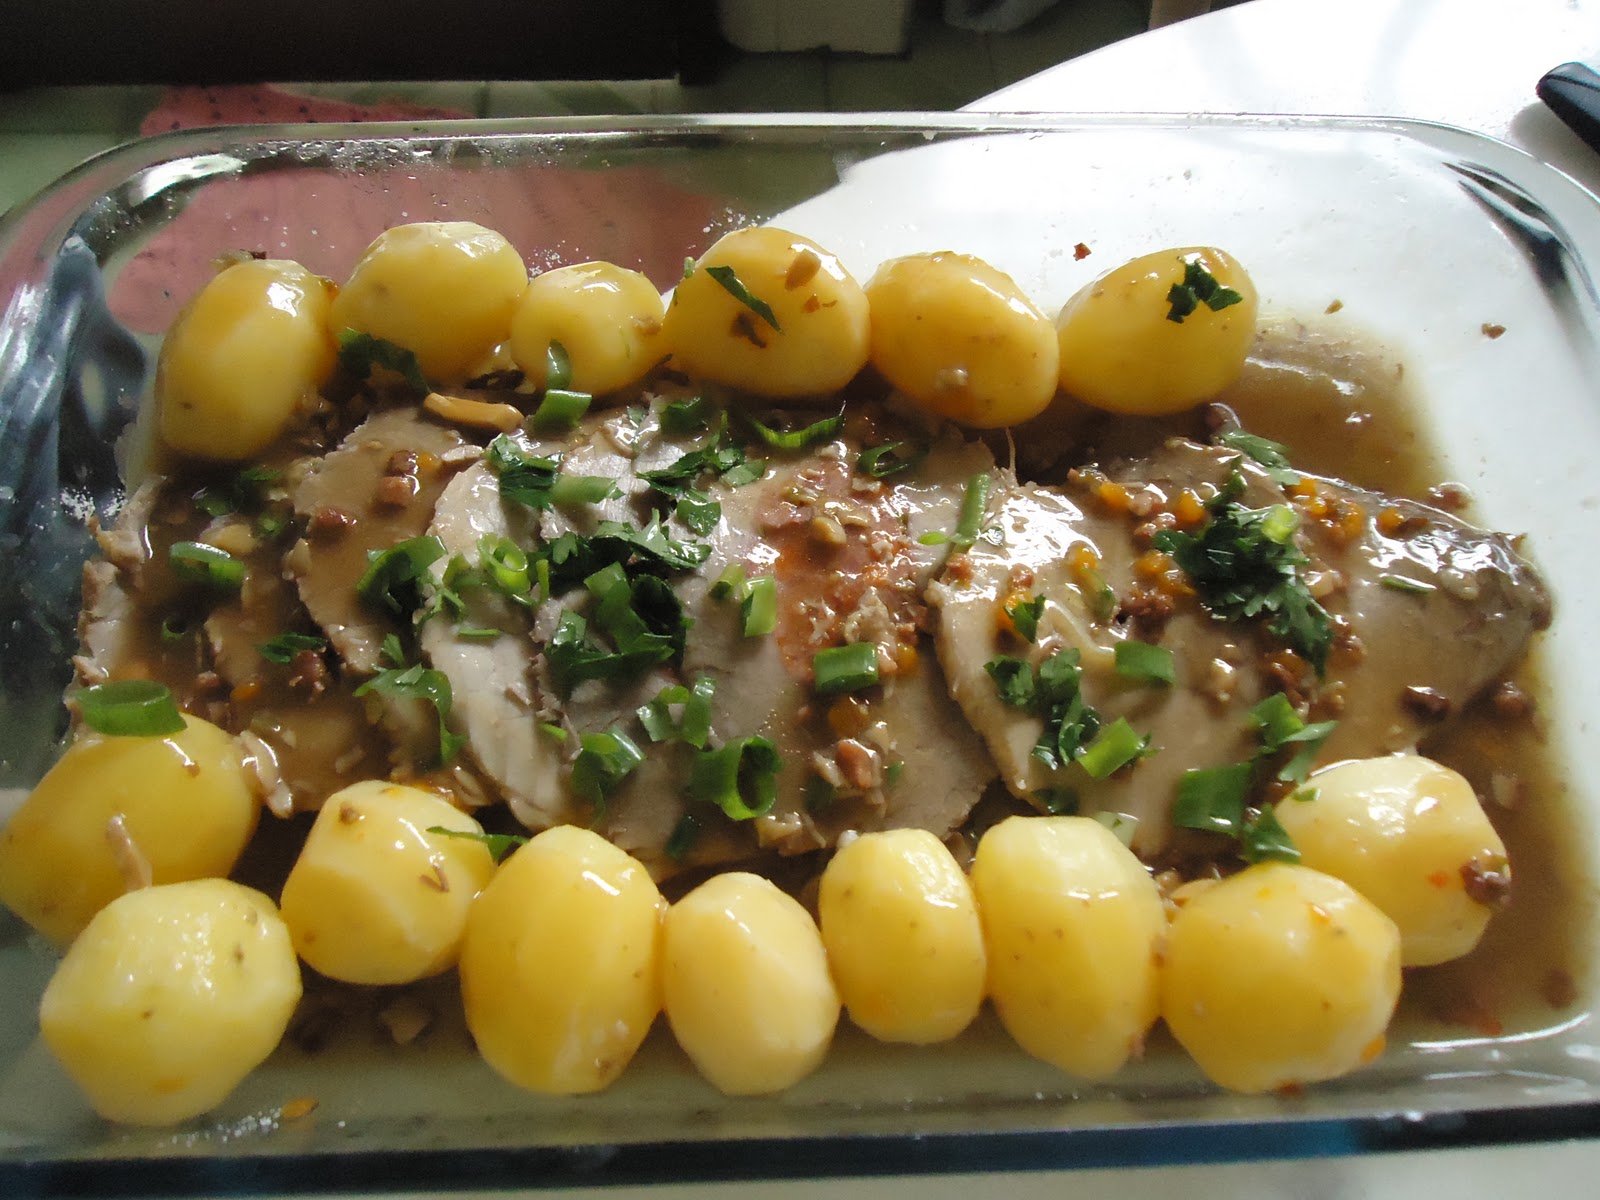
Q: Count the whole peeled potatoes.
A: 15